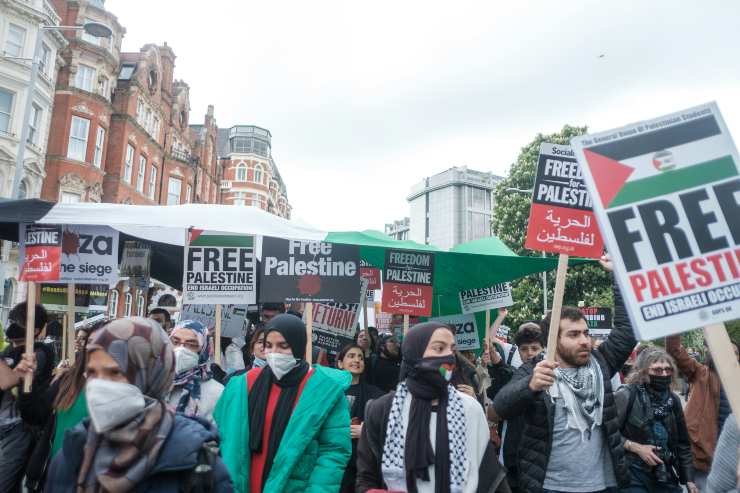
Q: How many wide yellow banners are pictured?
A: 0